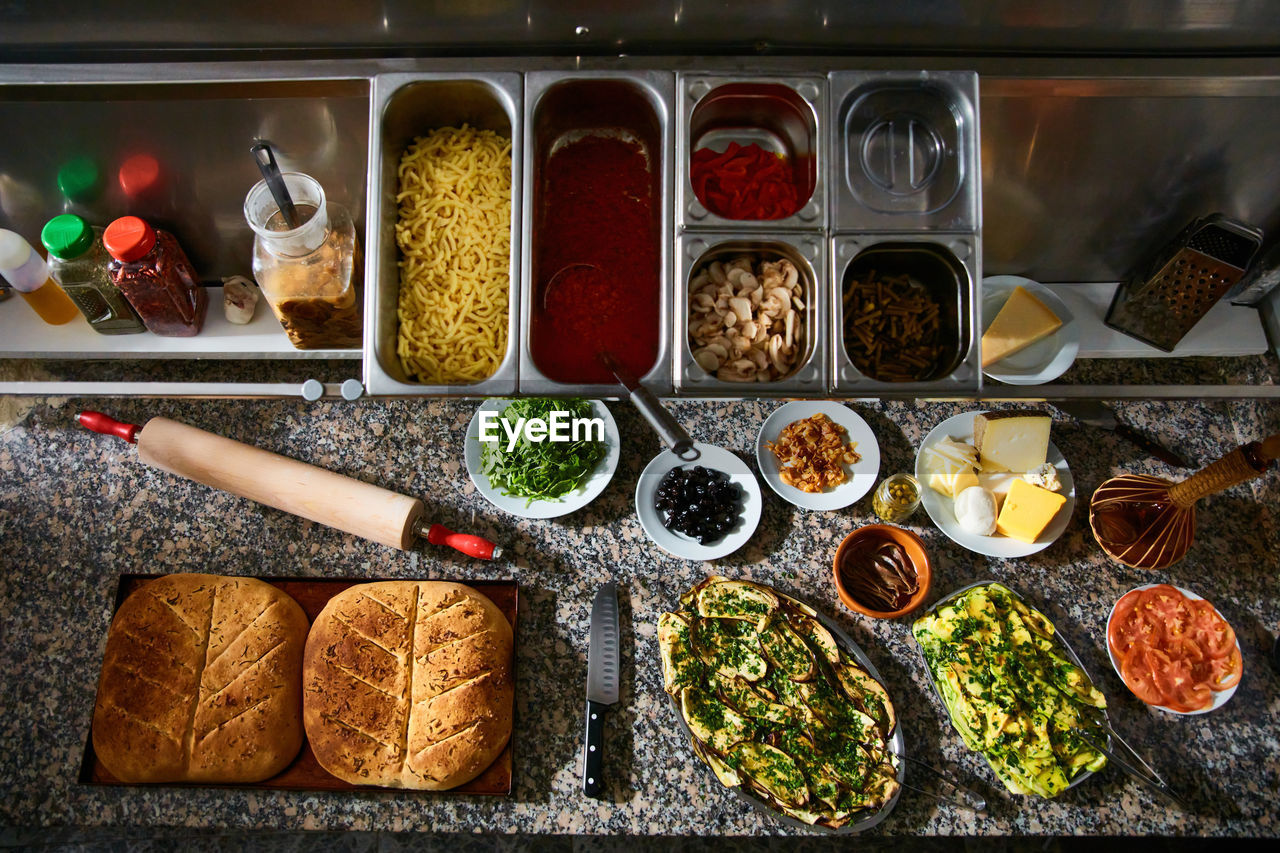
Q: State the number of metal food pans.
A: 6